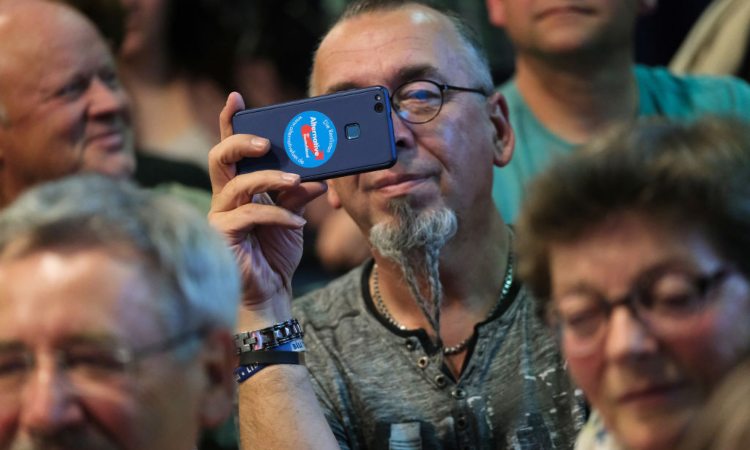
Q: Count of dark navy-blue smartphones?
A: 1